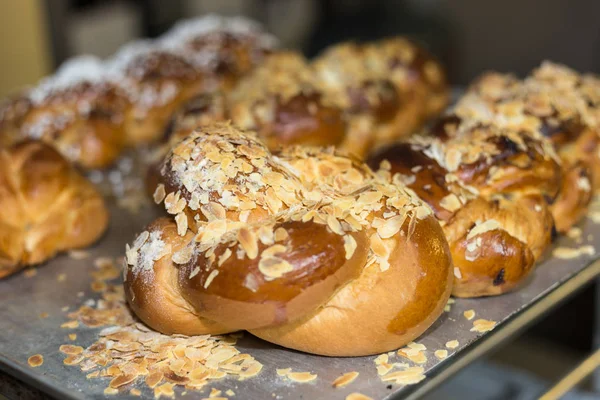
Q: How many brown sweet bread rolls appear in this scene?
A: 5